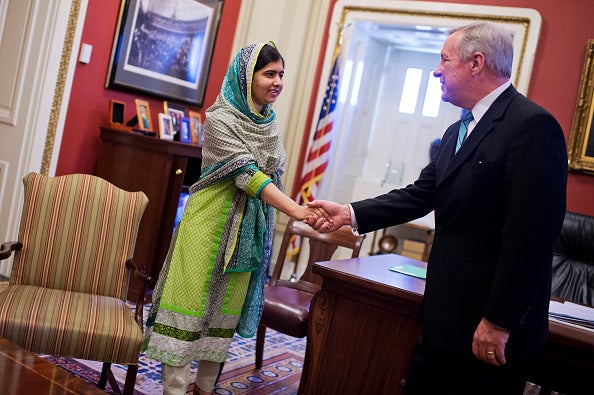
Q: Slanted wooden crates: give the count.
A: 0